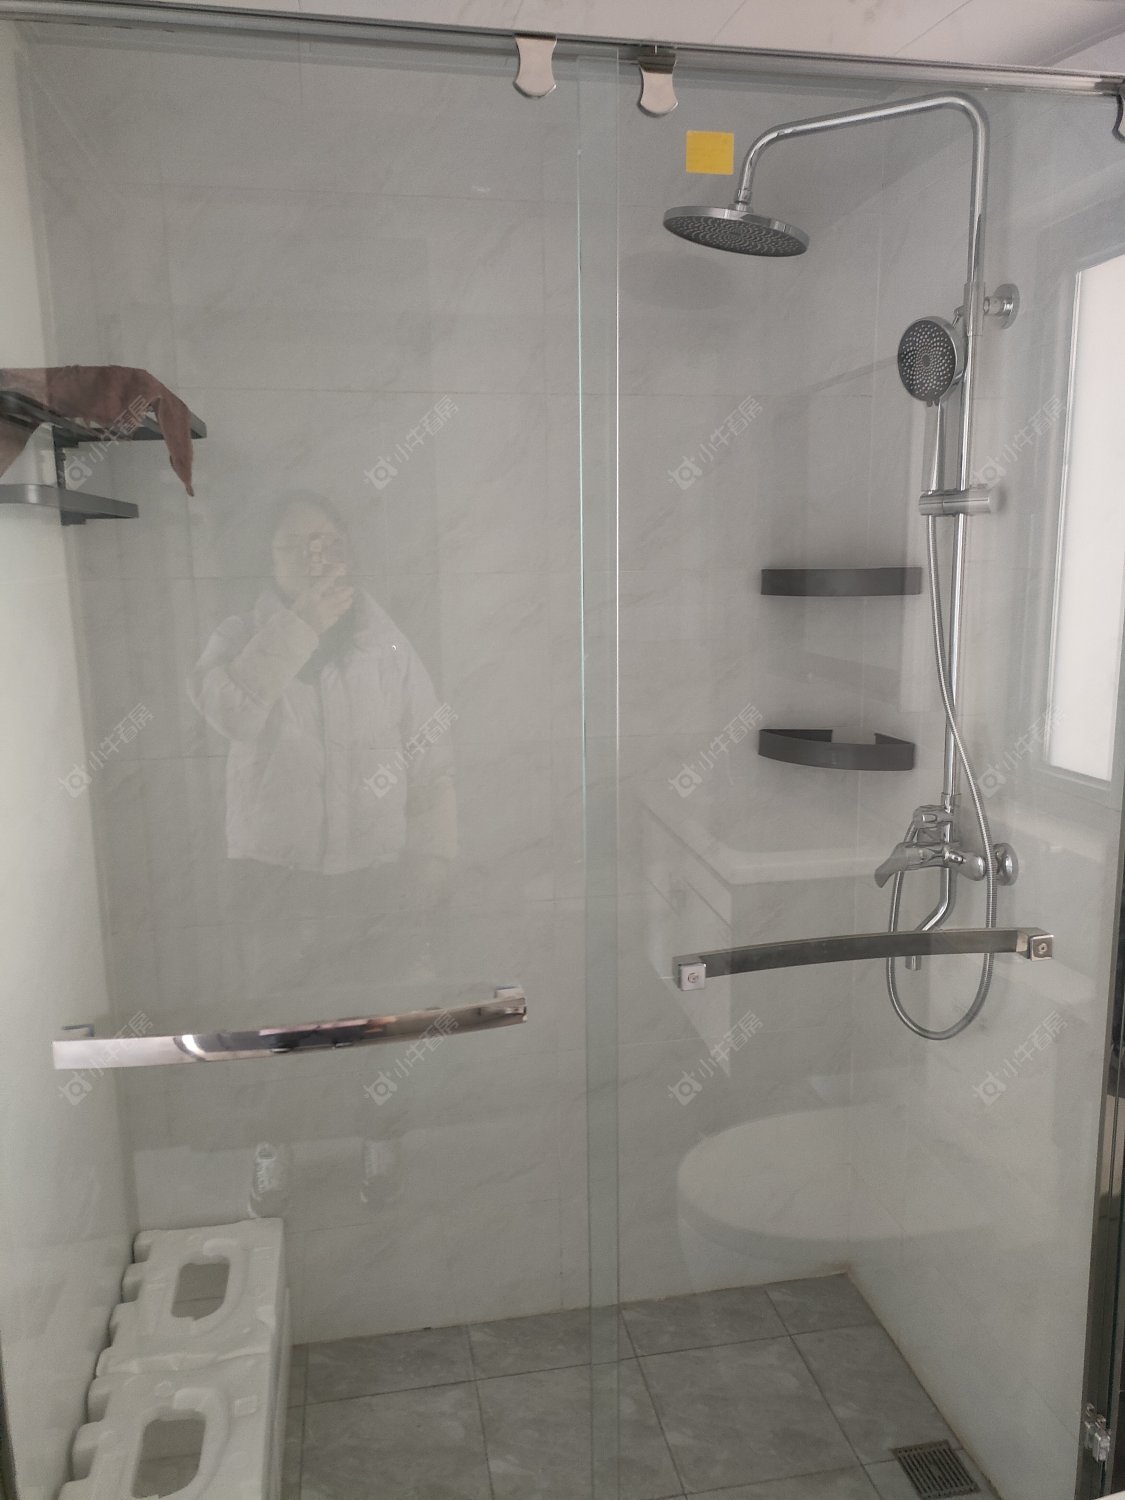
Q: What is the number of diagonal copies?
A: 12